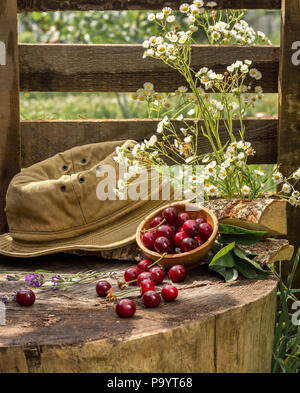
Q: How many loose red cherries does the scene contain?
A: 11